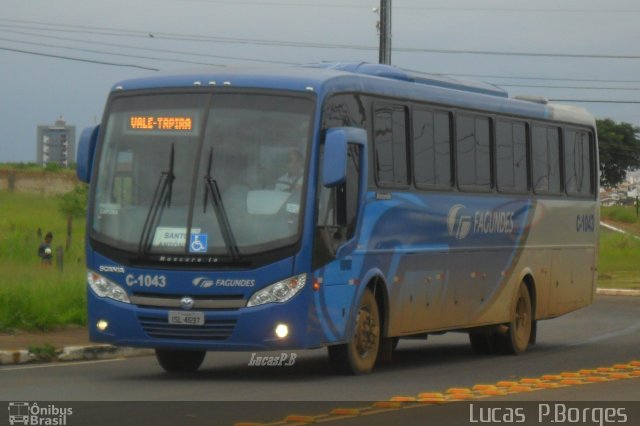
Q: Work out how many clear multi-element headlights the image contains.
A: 2